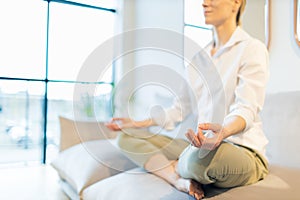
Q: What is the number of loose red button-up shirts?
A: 0